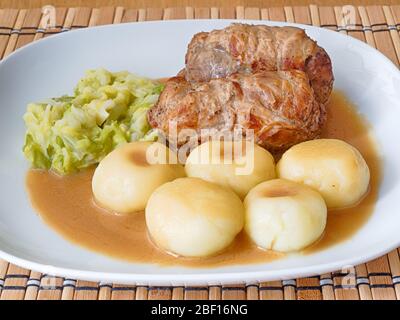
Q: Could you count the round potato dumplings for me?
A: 5